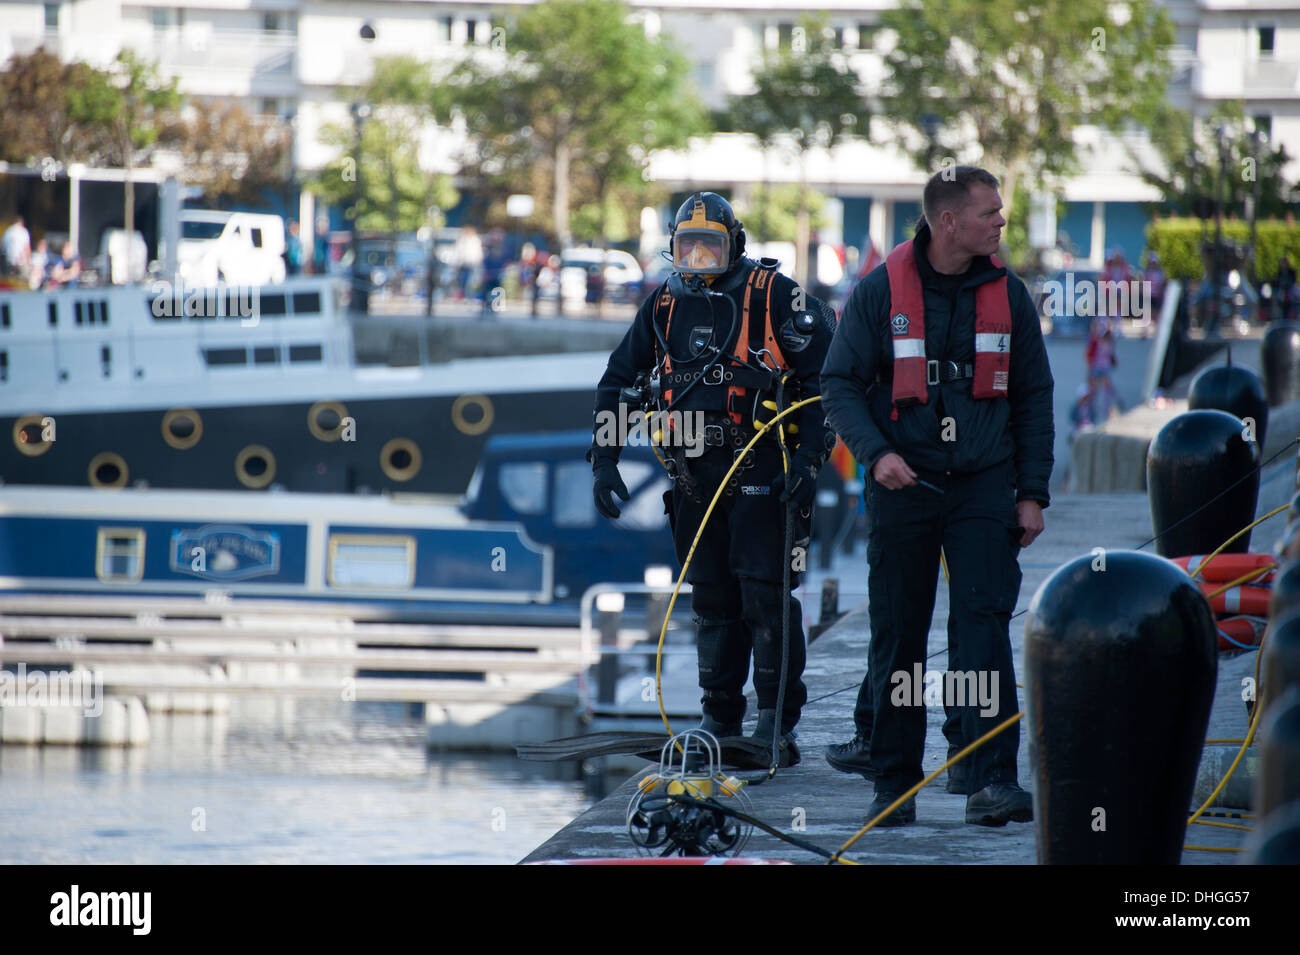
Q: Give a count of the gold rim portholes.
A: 7